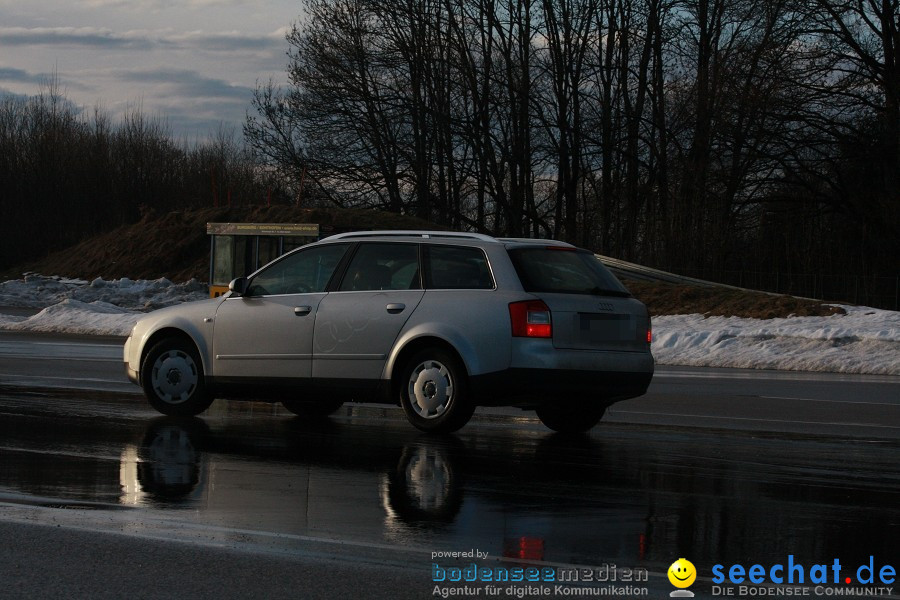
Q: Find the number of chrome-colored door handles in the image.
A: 2